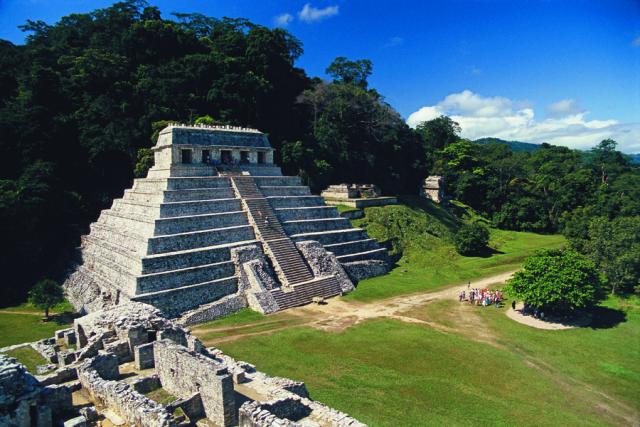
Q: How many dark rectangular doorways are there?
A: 5